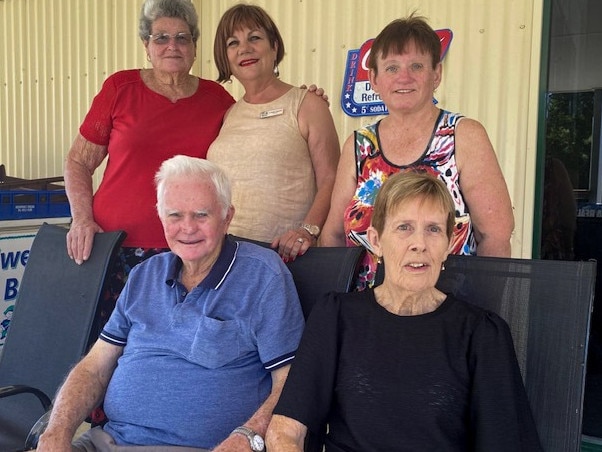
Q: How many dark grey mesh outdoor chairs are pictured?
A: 3